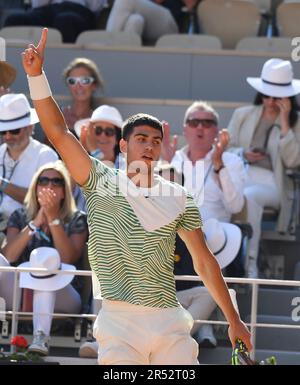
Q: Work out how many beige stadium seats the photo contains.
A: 6